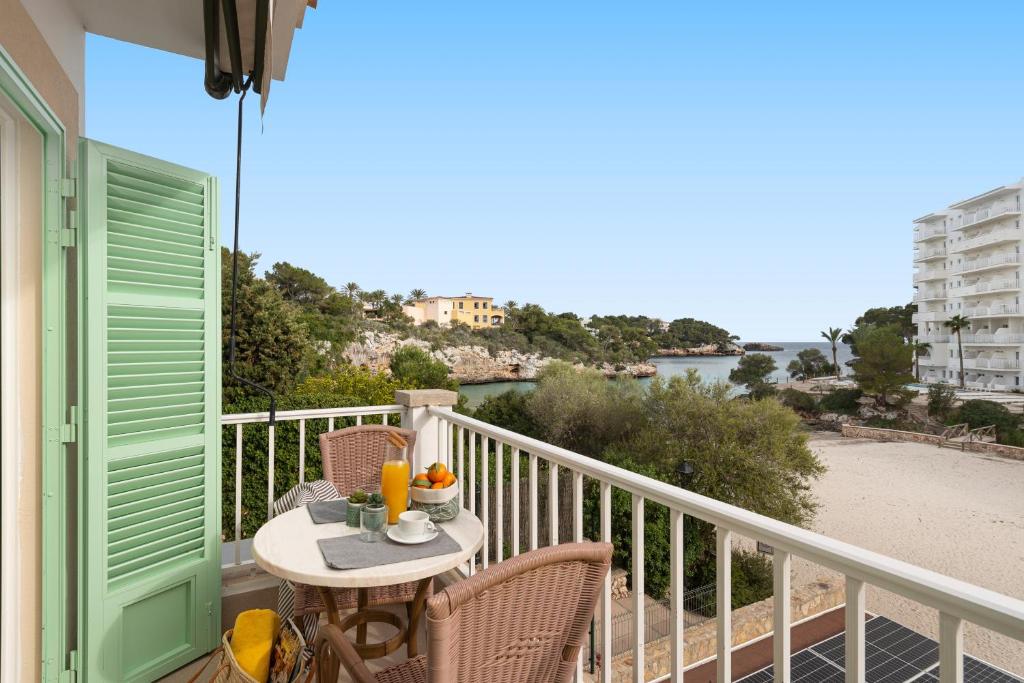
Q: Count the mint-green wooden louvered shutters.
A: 1